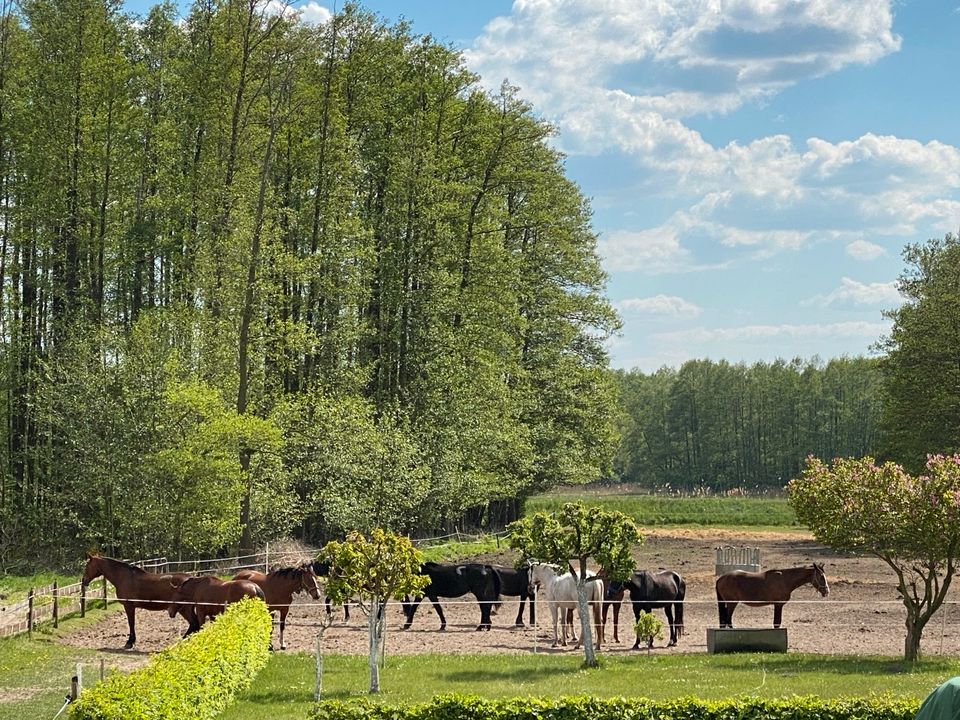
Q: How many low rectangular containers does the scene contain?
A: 1